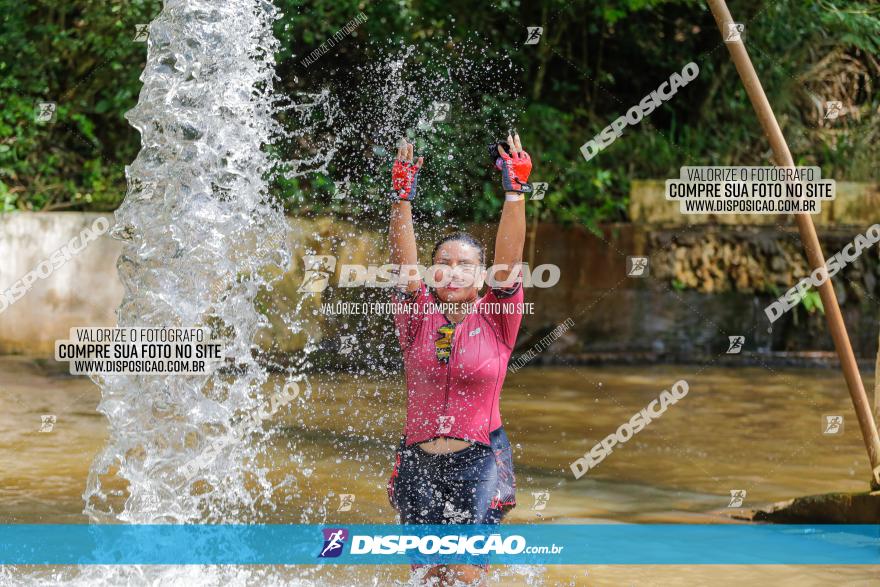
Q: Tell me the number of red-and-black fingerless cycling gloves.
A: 2